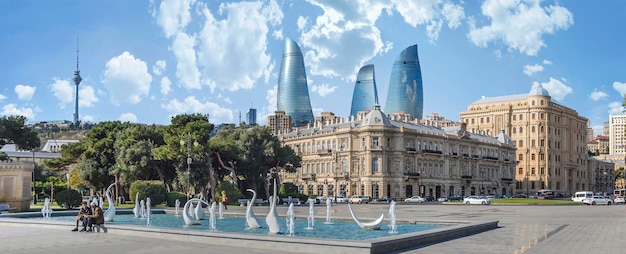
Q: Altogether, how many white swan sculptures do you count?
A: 7